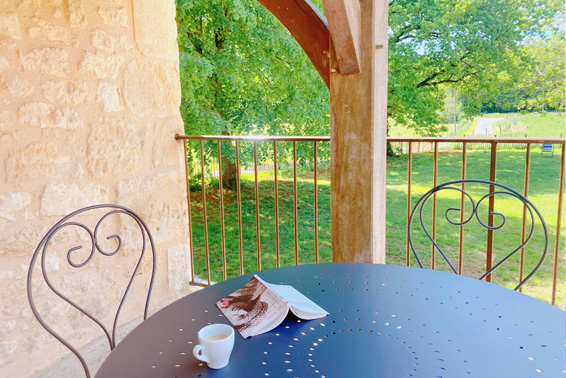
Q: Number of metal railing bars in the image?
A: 14